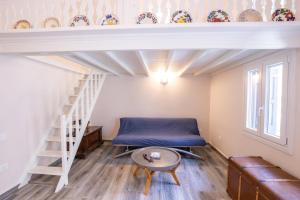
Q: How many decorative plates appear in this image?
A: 9